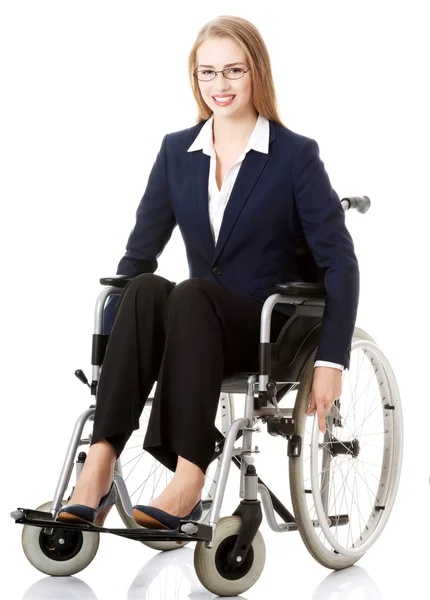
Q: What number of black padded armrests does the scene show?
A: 2